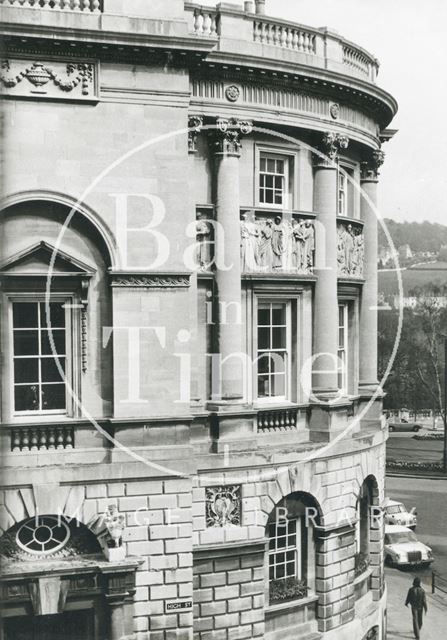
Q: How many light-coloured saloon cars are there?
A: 2